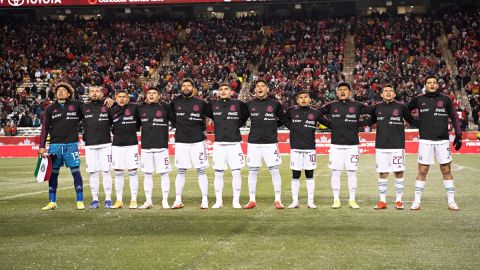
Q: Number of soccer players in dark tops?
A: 11